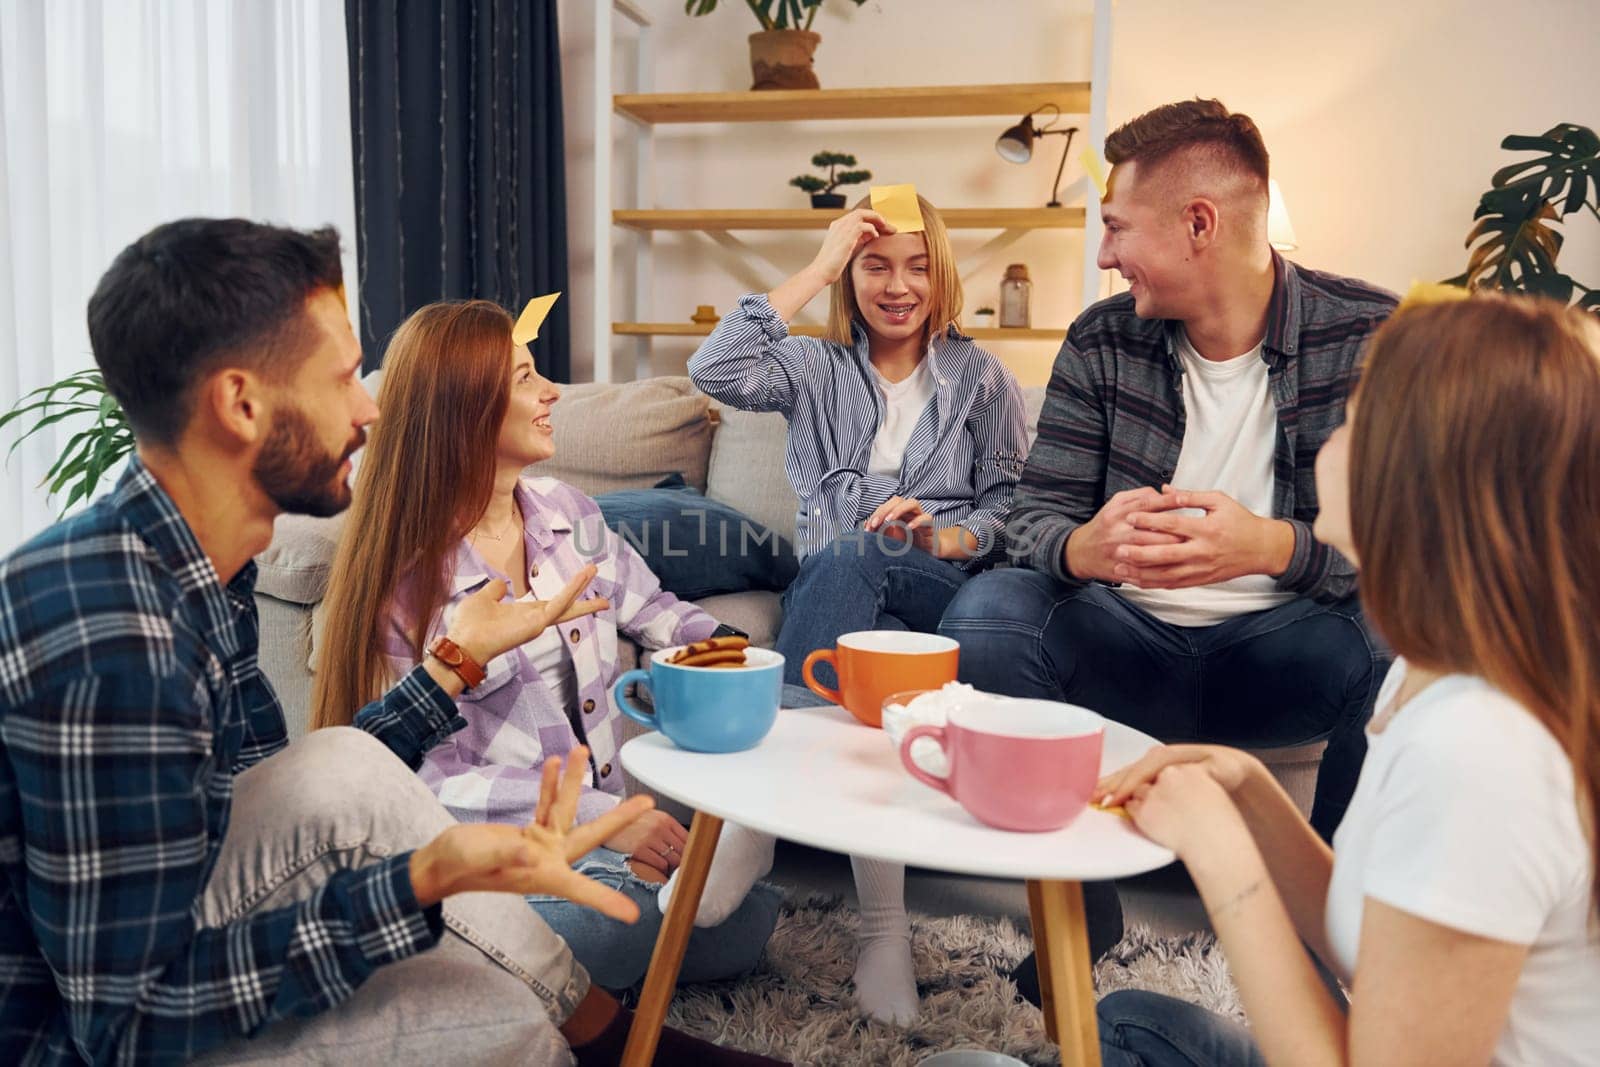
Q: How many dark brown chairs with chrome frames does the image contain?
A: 0